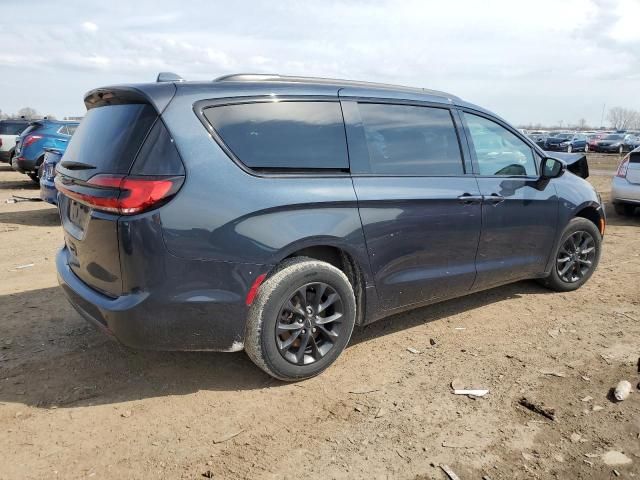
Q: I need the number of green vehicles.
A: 0